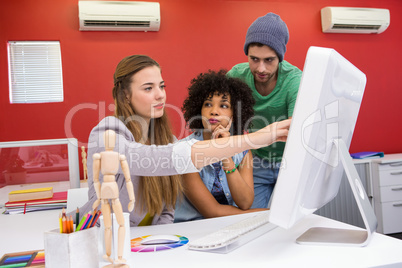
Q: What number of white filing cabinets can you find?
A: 1